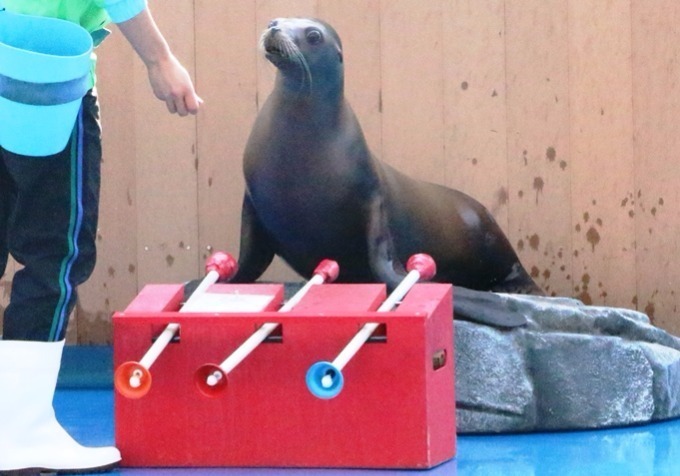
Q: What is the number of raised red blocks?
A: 4